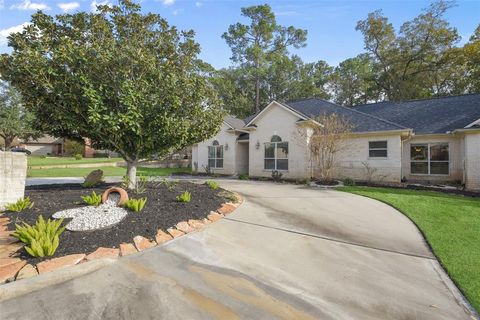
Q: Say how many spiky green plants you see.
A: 6